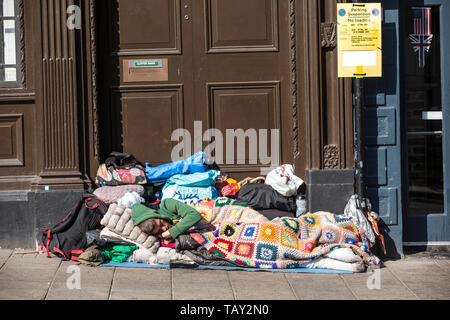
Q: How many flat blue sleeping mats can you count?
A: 1